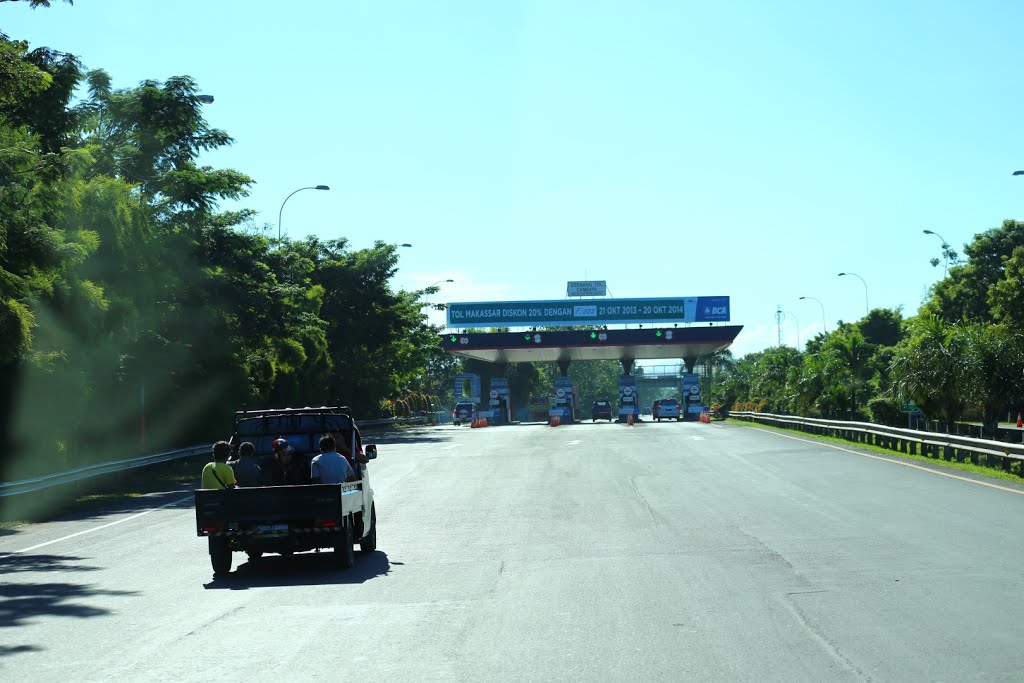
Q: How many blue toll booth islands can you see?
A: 4